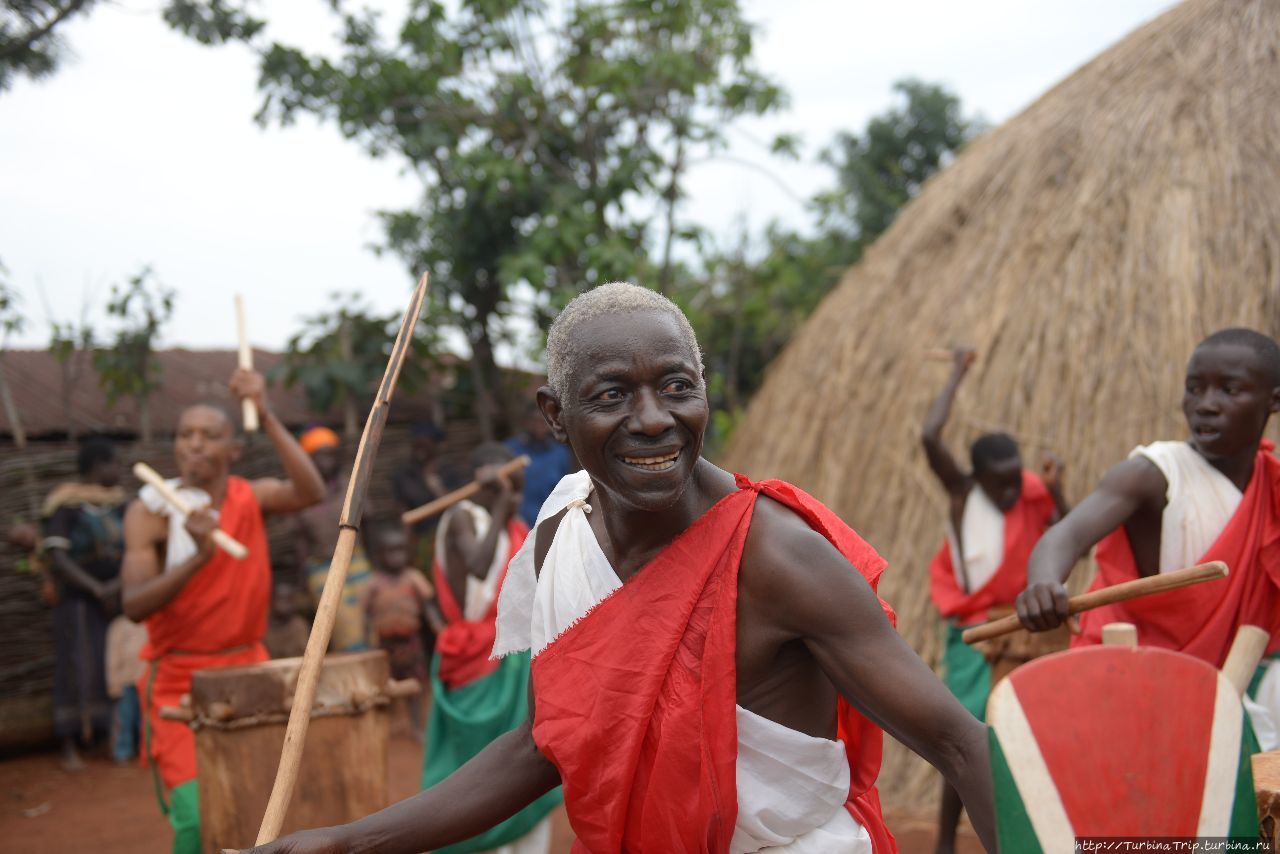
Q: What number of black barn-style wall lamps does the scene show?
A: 0